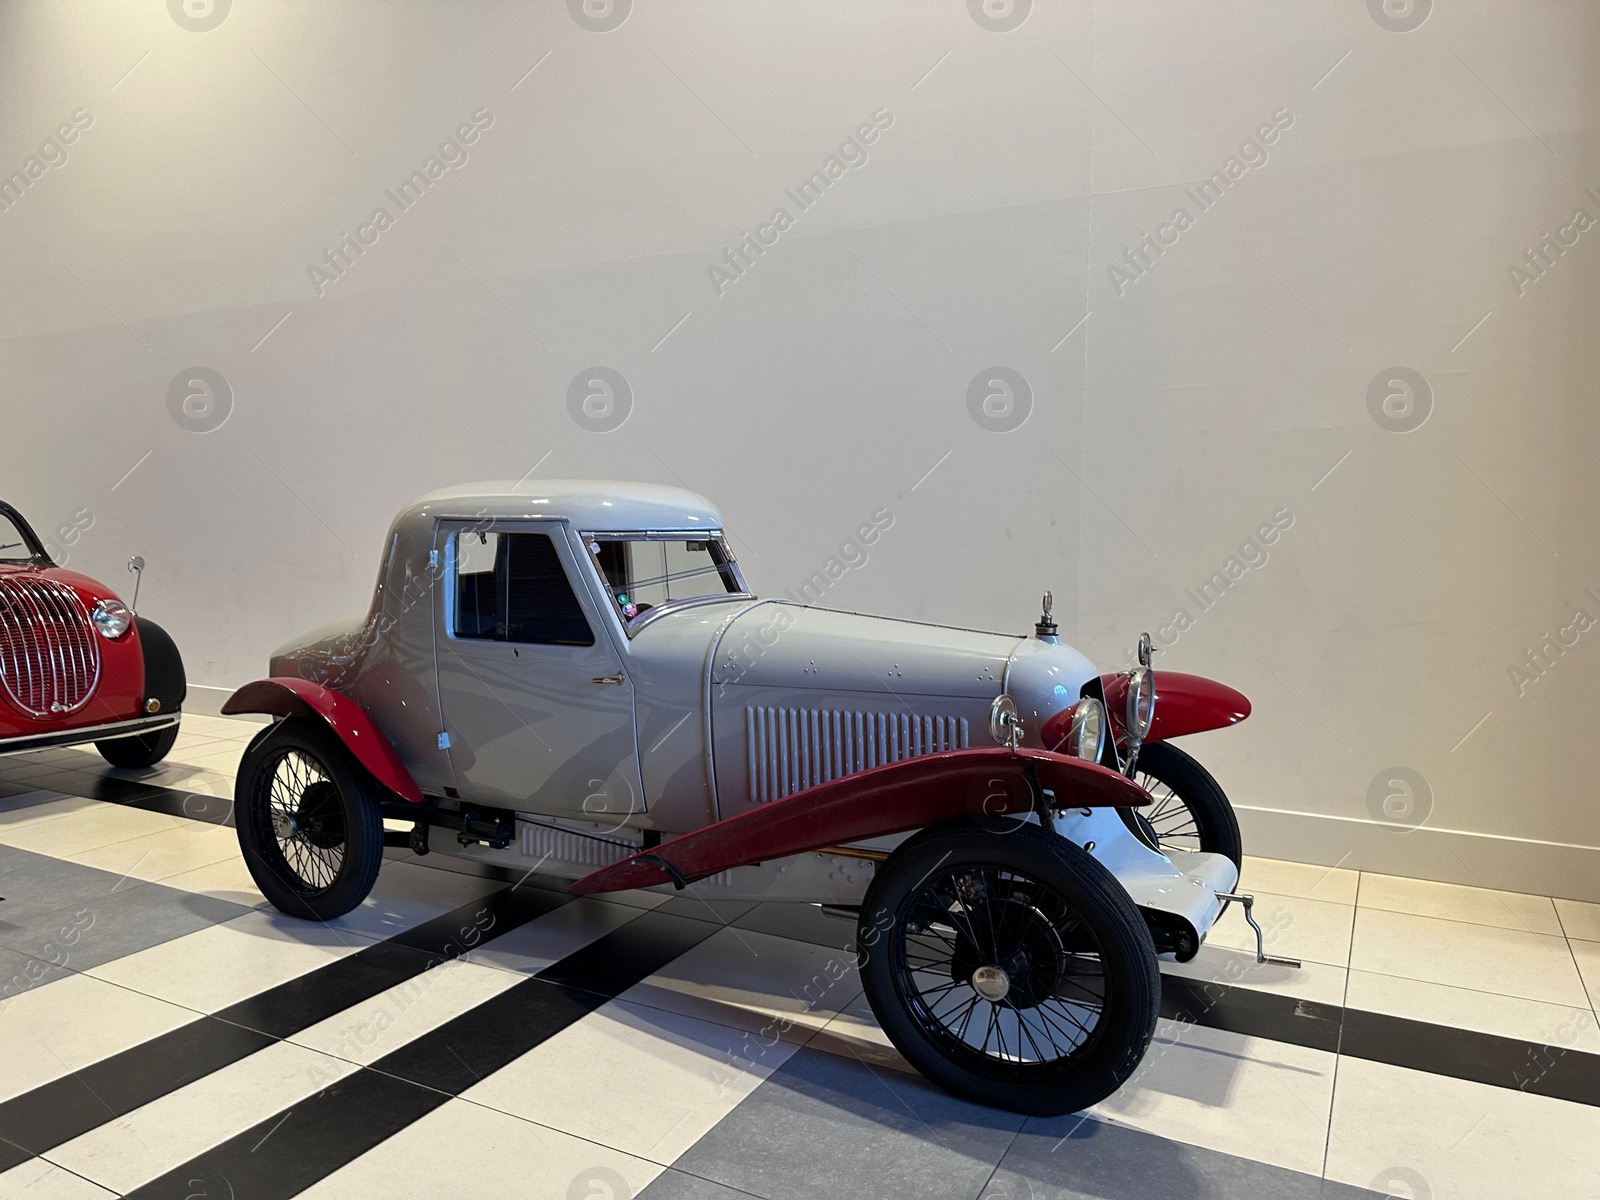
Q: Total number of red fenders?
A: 3